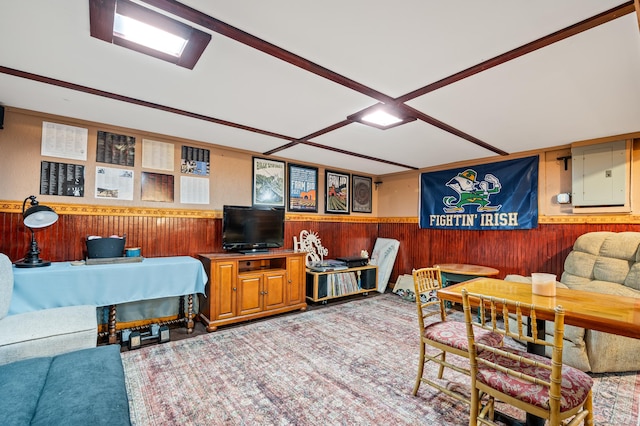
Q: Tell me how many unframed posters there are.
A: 8